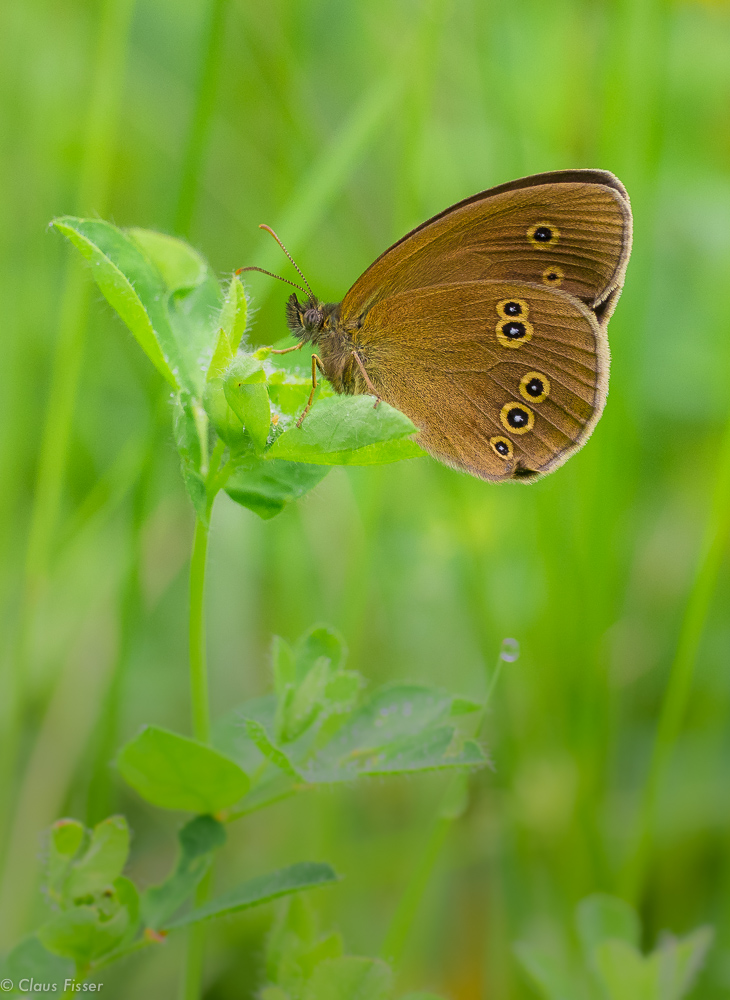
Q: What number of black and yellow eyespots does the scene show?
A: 7